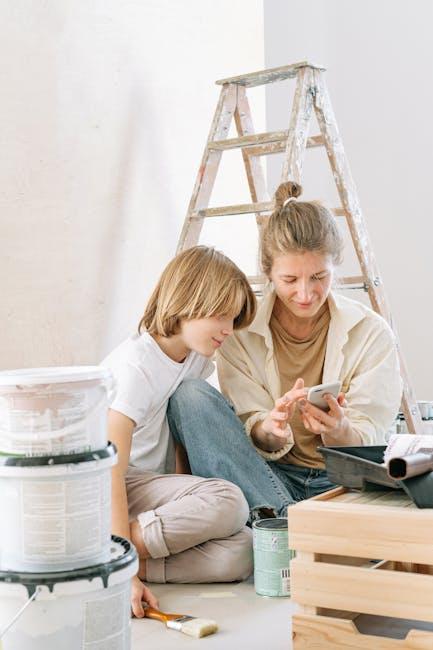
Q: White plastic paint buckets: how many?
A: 3